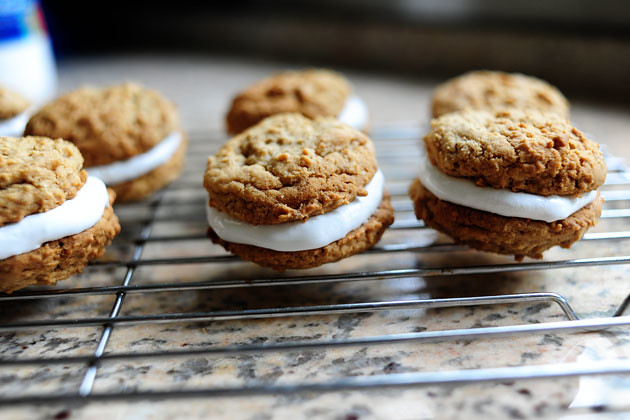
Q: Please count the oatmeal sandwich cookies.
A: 7